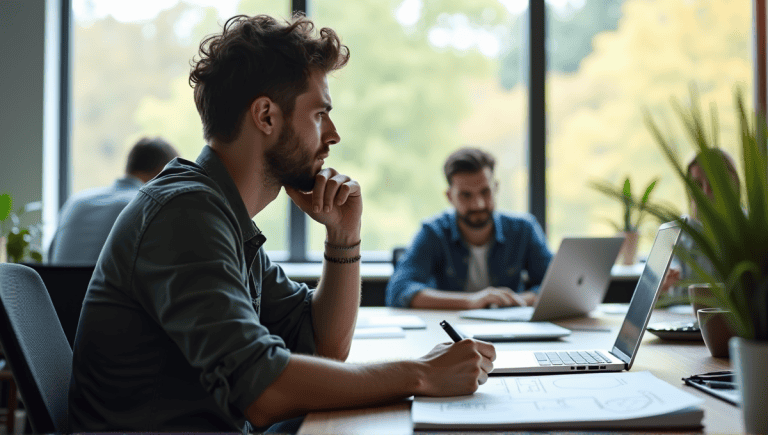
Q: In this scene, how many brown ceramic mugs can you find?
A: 2